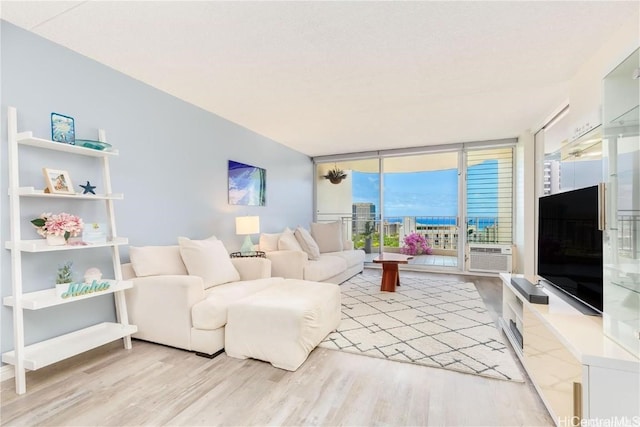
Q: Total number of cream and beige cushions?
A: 6